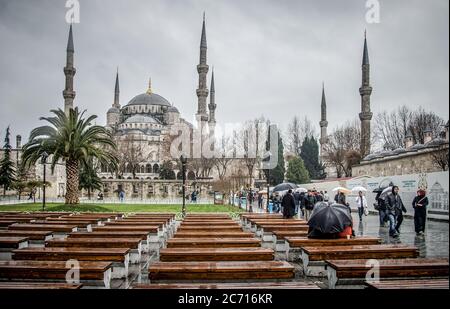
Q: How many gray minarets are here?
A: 6